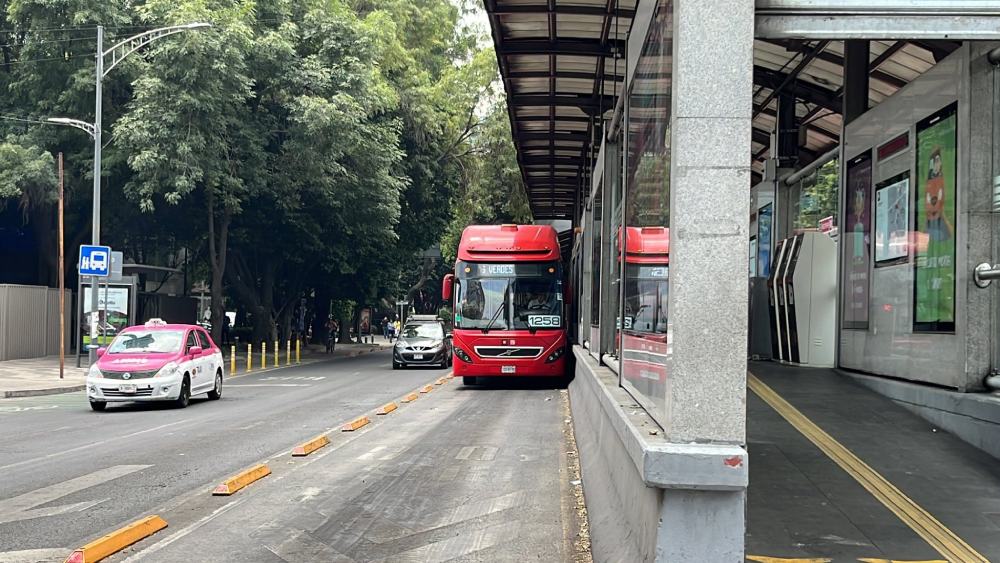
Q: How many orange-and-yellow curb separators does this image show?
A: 9